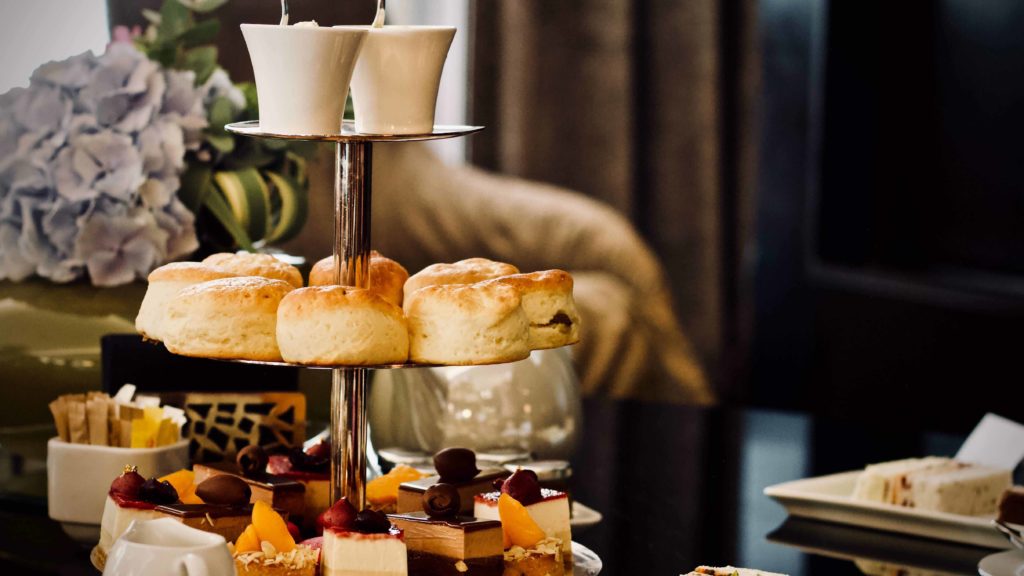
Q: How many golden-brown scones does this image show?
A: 8